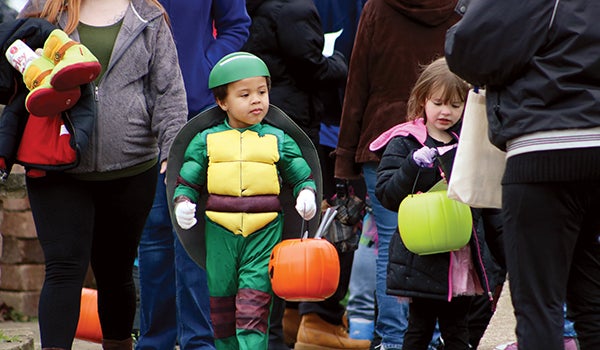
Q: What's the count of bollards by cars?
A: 0